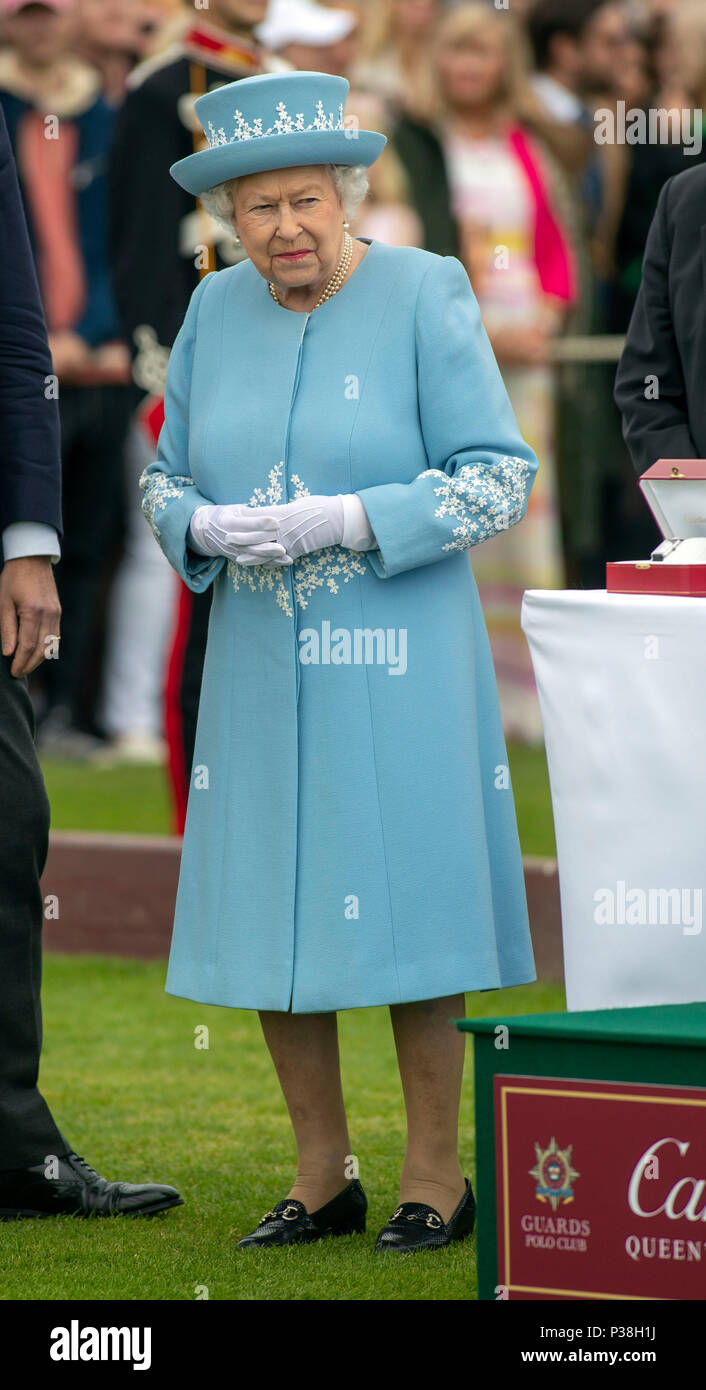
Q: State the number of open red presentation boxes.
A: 1